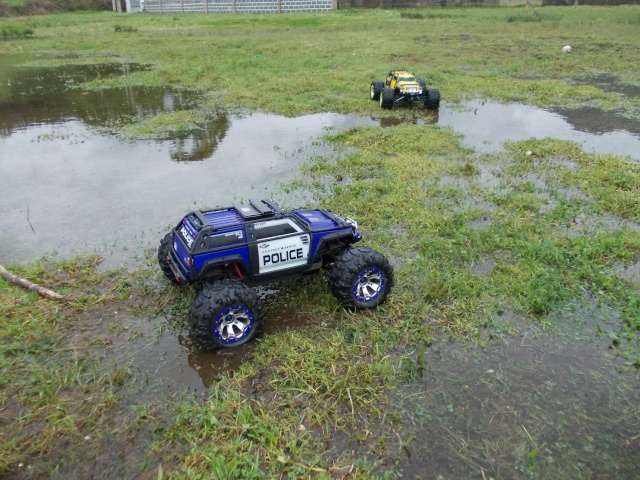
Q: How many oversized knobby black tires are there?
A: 7